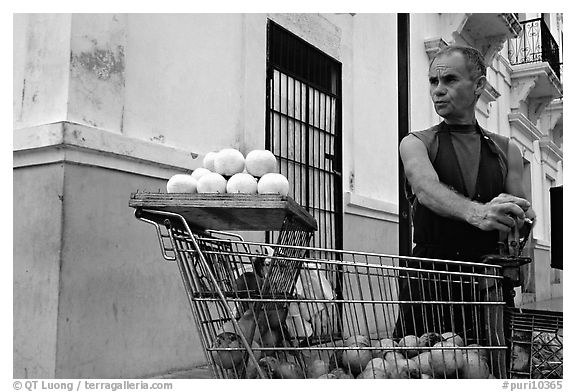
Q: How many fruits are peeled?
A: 8